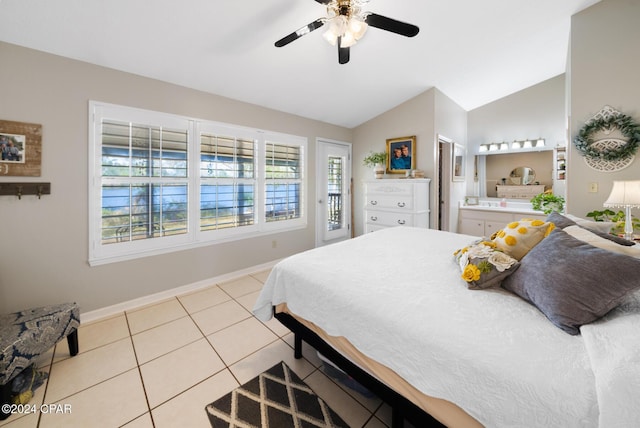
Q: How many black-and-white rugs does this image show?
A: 1